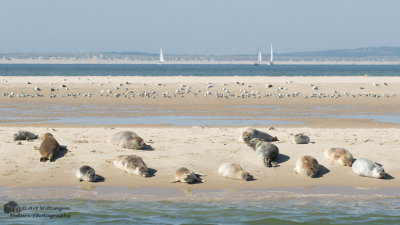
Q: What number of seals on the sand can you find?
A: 13